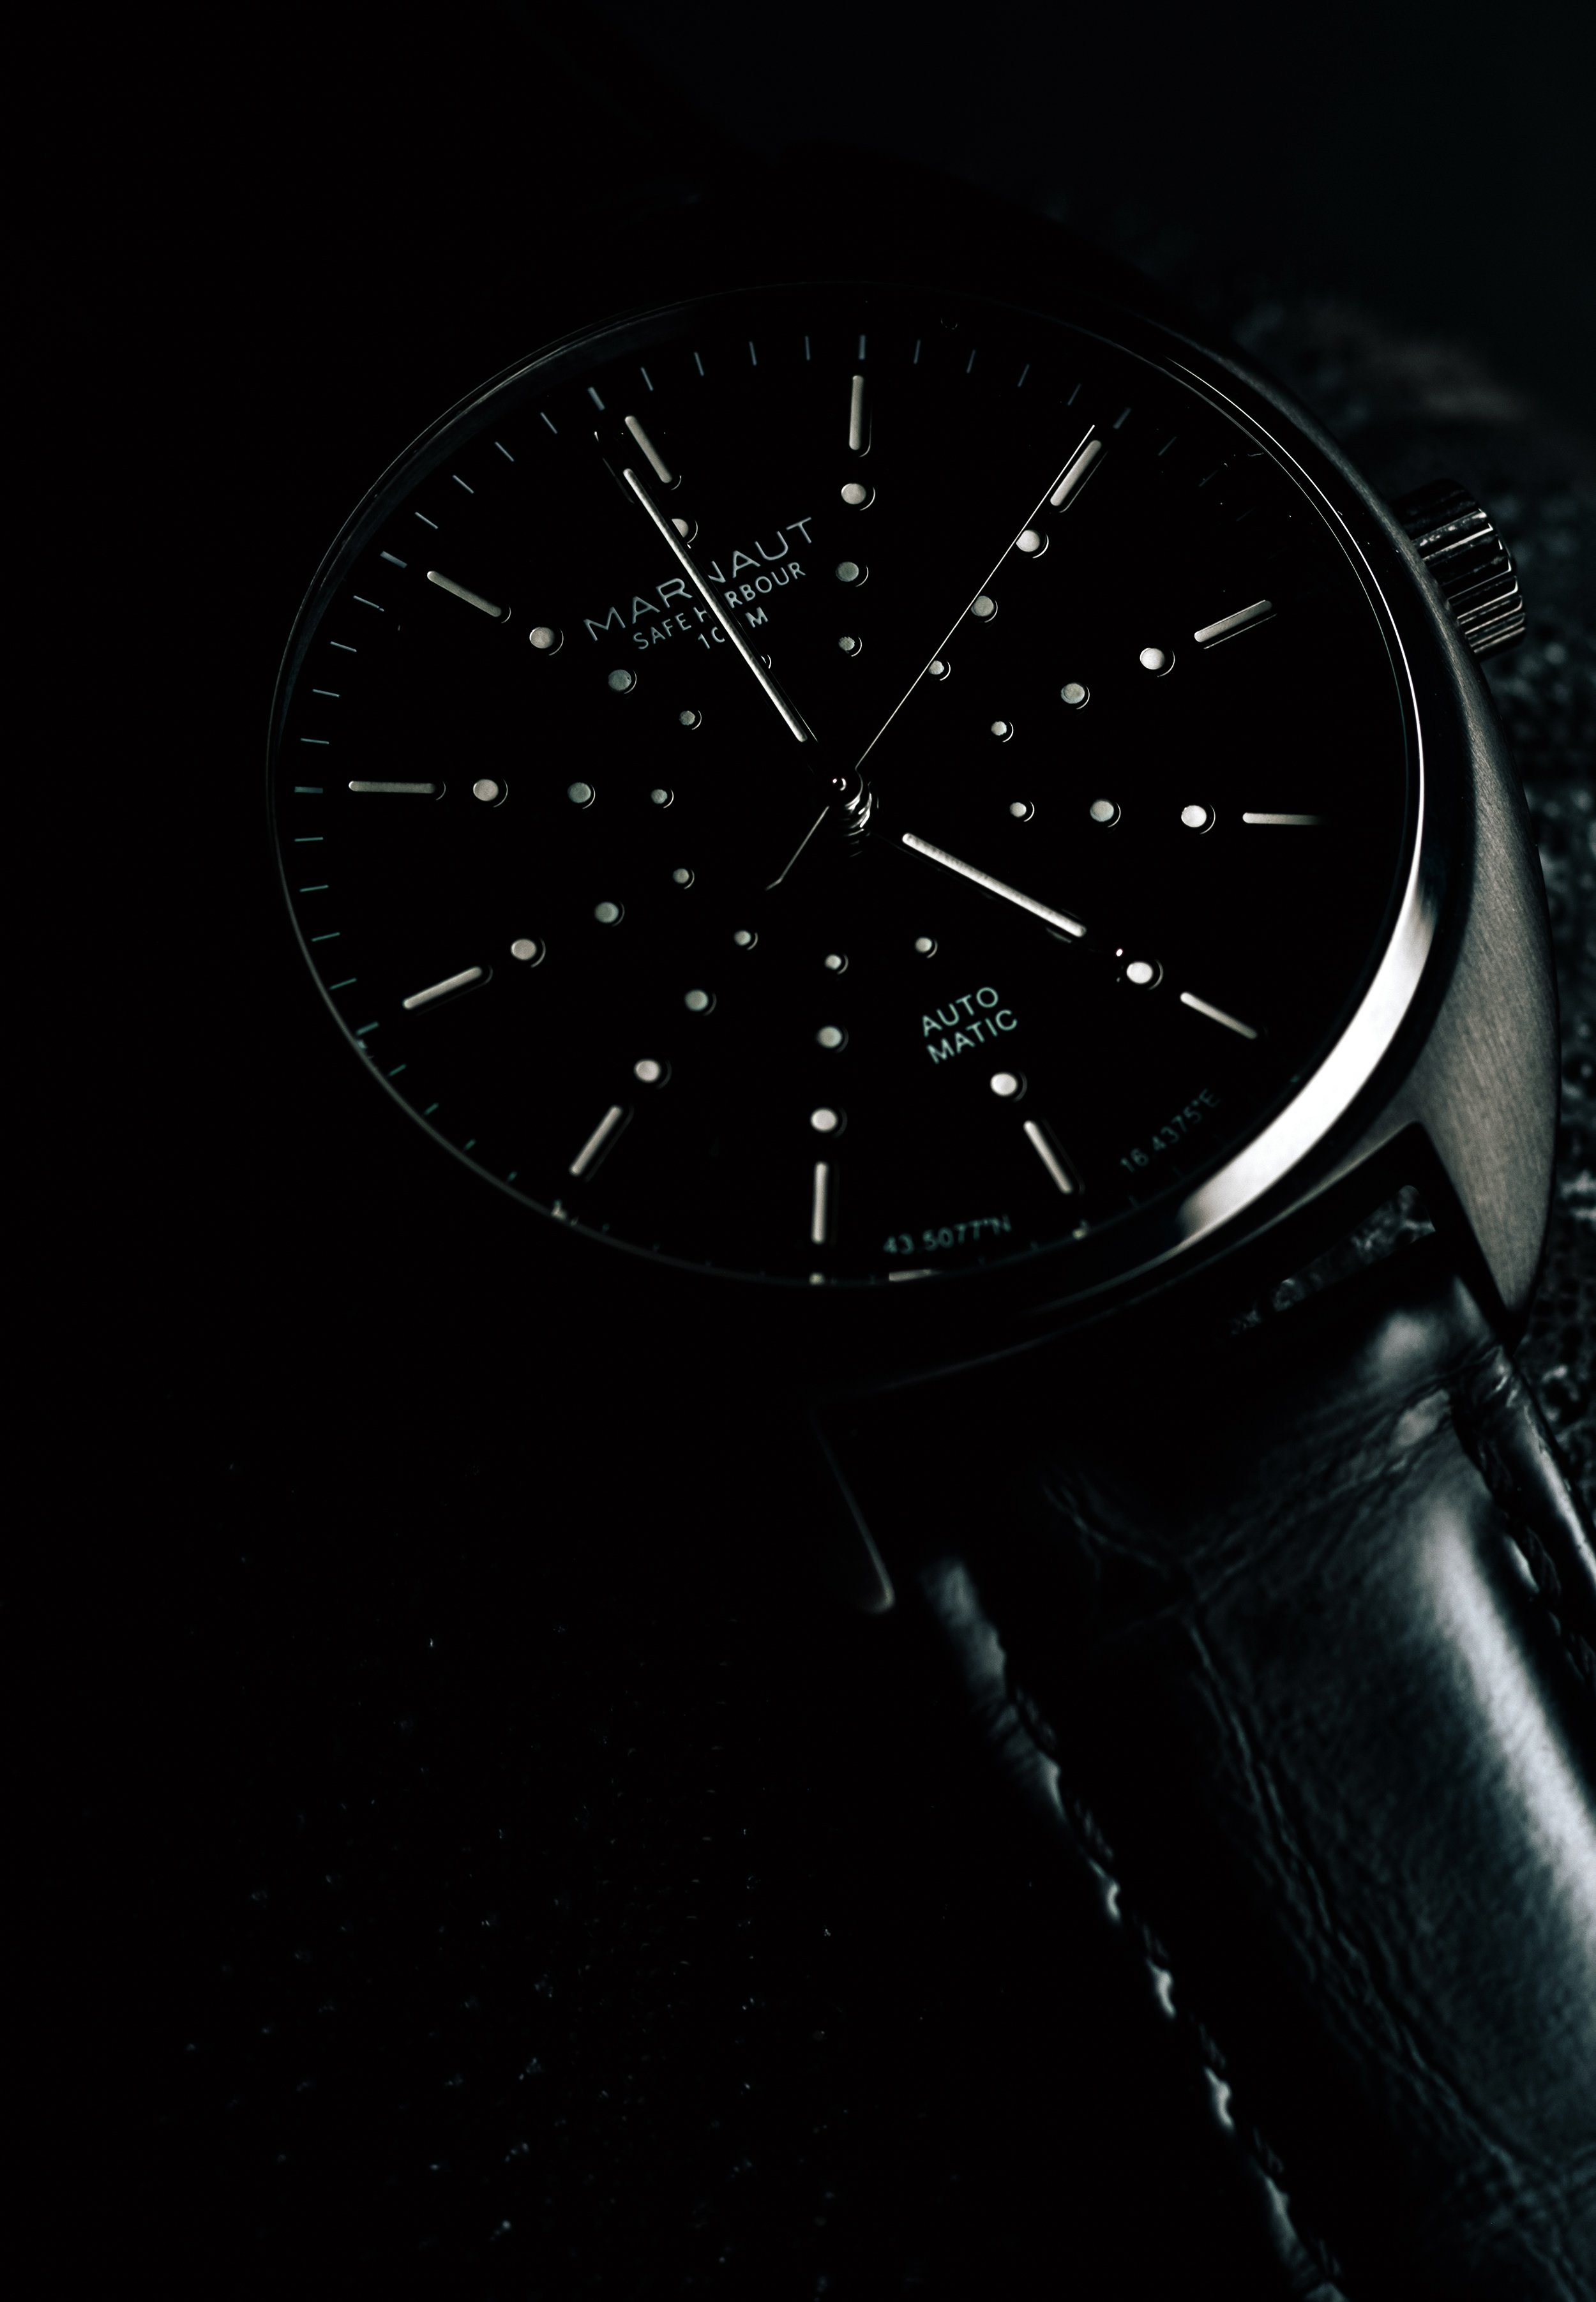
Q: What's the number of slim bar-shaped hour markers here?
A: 12